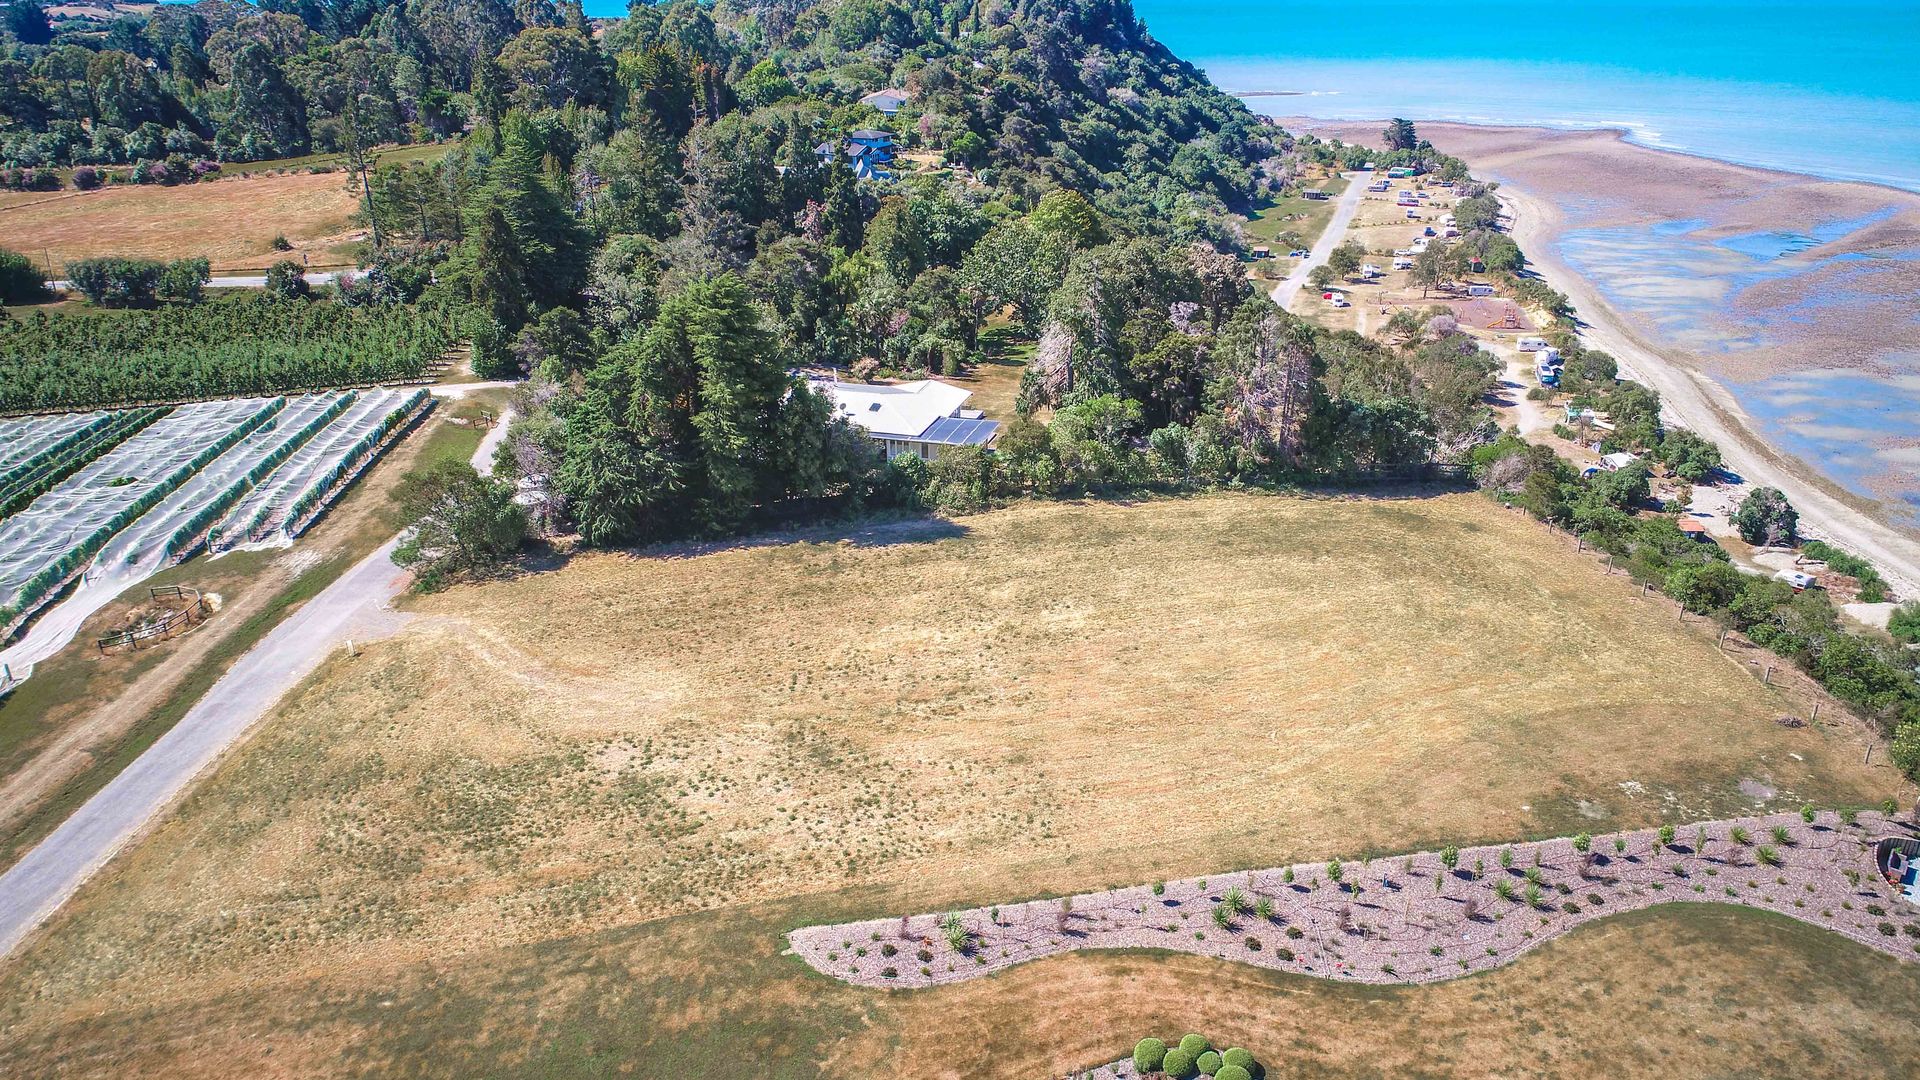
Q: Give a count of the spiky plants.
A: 11